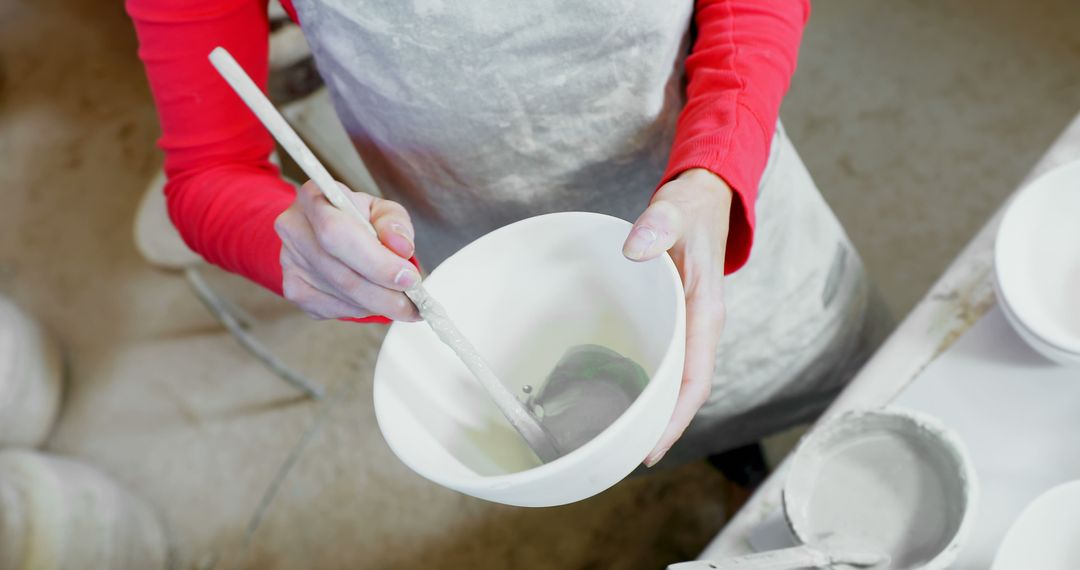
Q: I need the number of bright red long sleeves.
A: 2